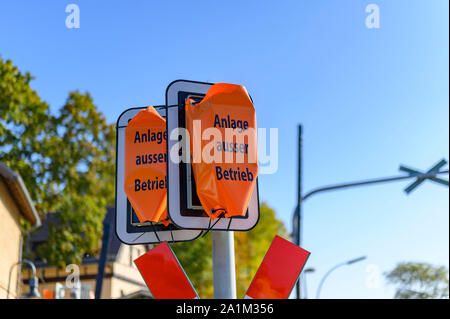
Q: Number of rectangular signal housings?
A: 2